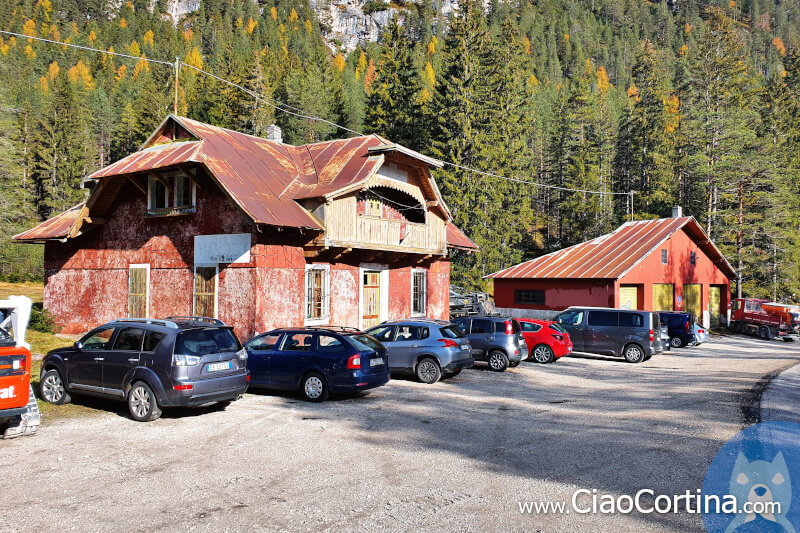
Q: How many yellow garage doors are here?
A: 4